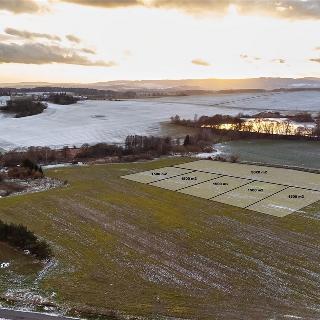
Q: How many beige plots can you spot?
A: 6